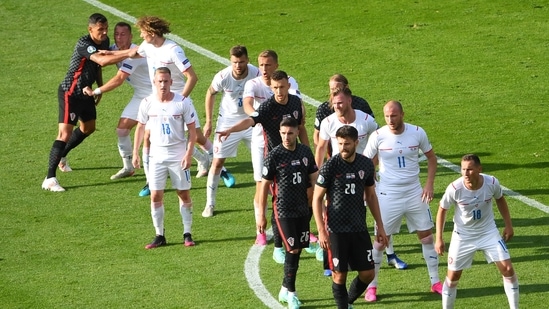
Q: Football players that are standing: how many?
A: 13